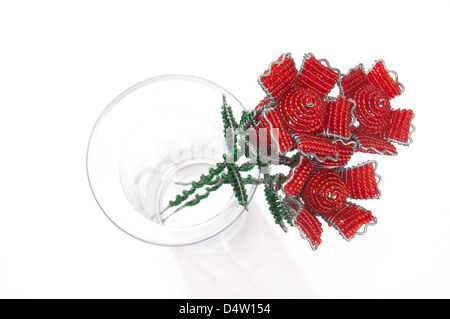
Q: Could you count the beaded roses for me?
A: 3